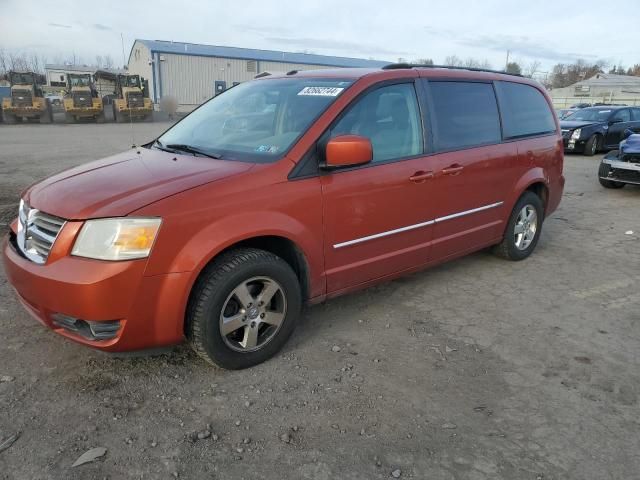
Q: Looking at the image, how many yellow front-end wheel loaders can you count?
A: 3